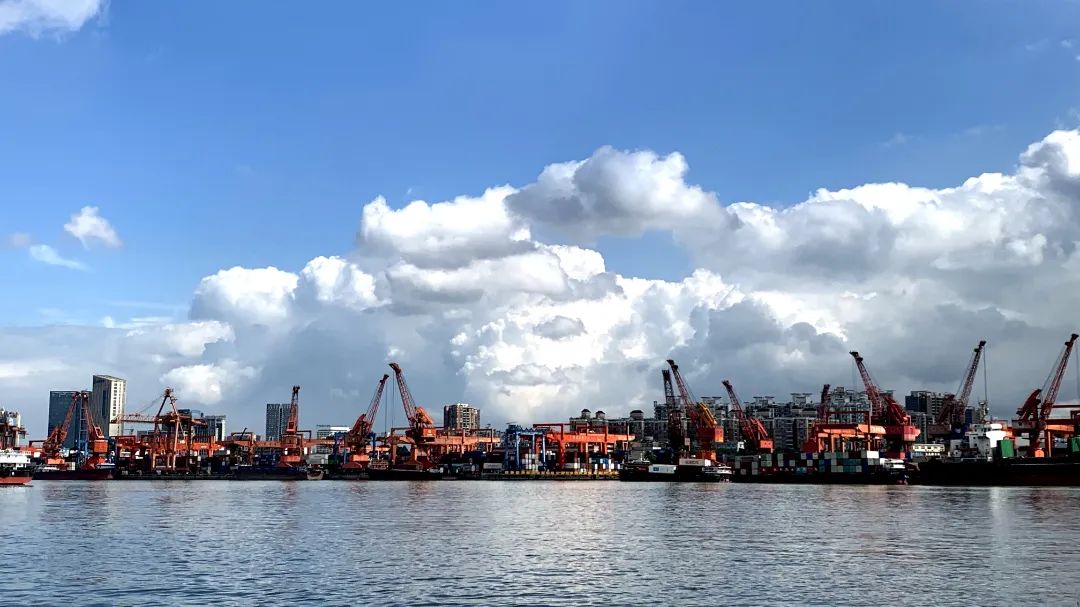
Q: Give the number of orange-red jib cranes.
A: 12